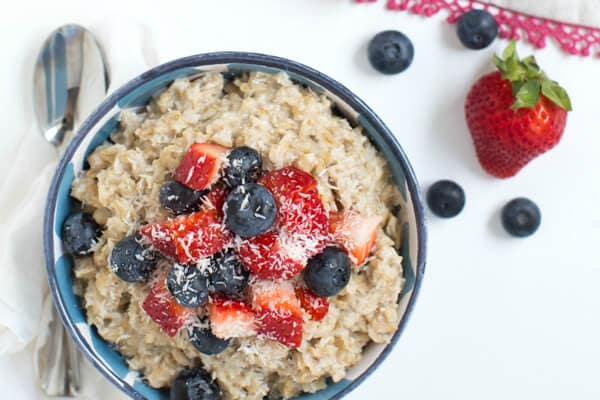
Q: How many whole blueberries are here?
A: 14